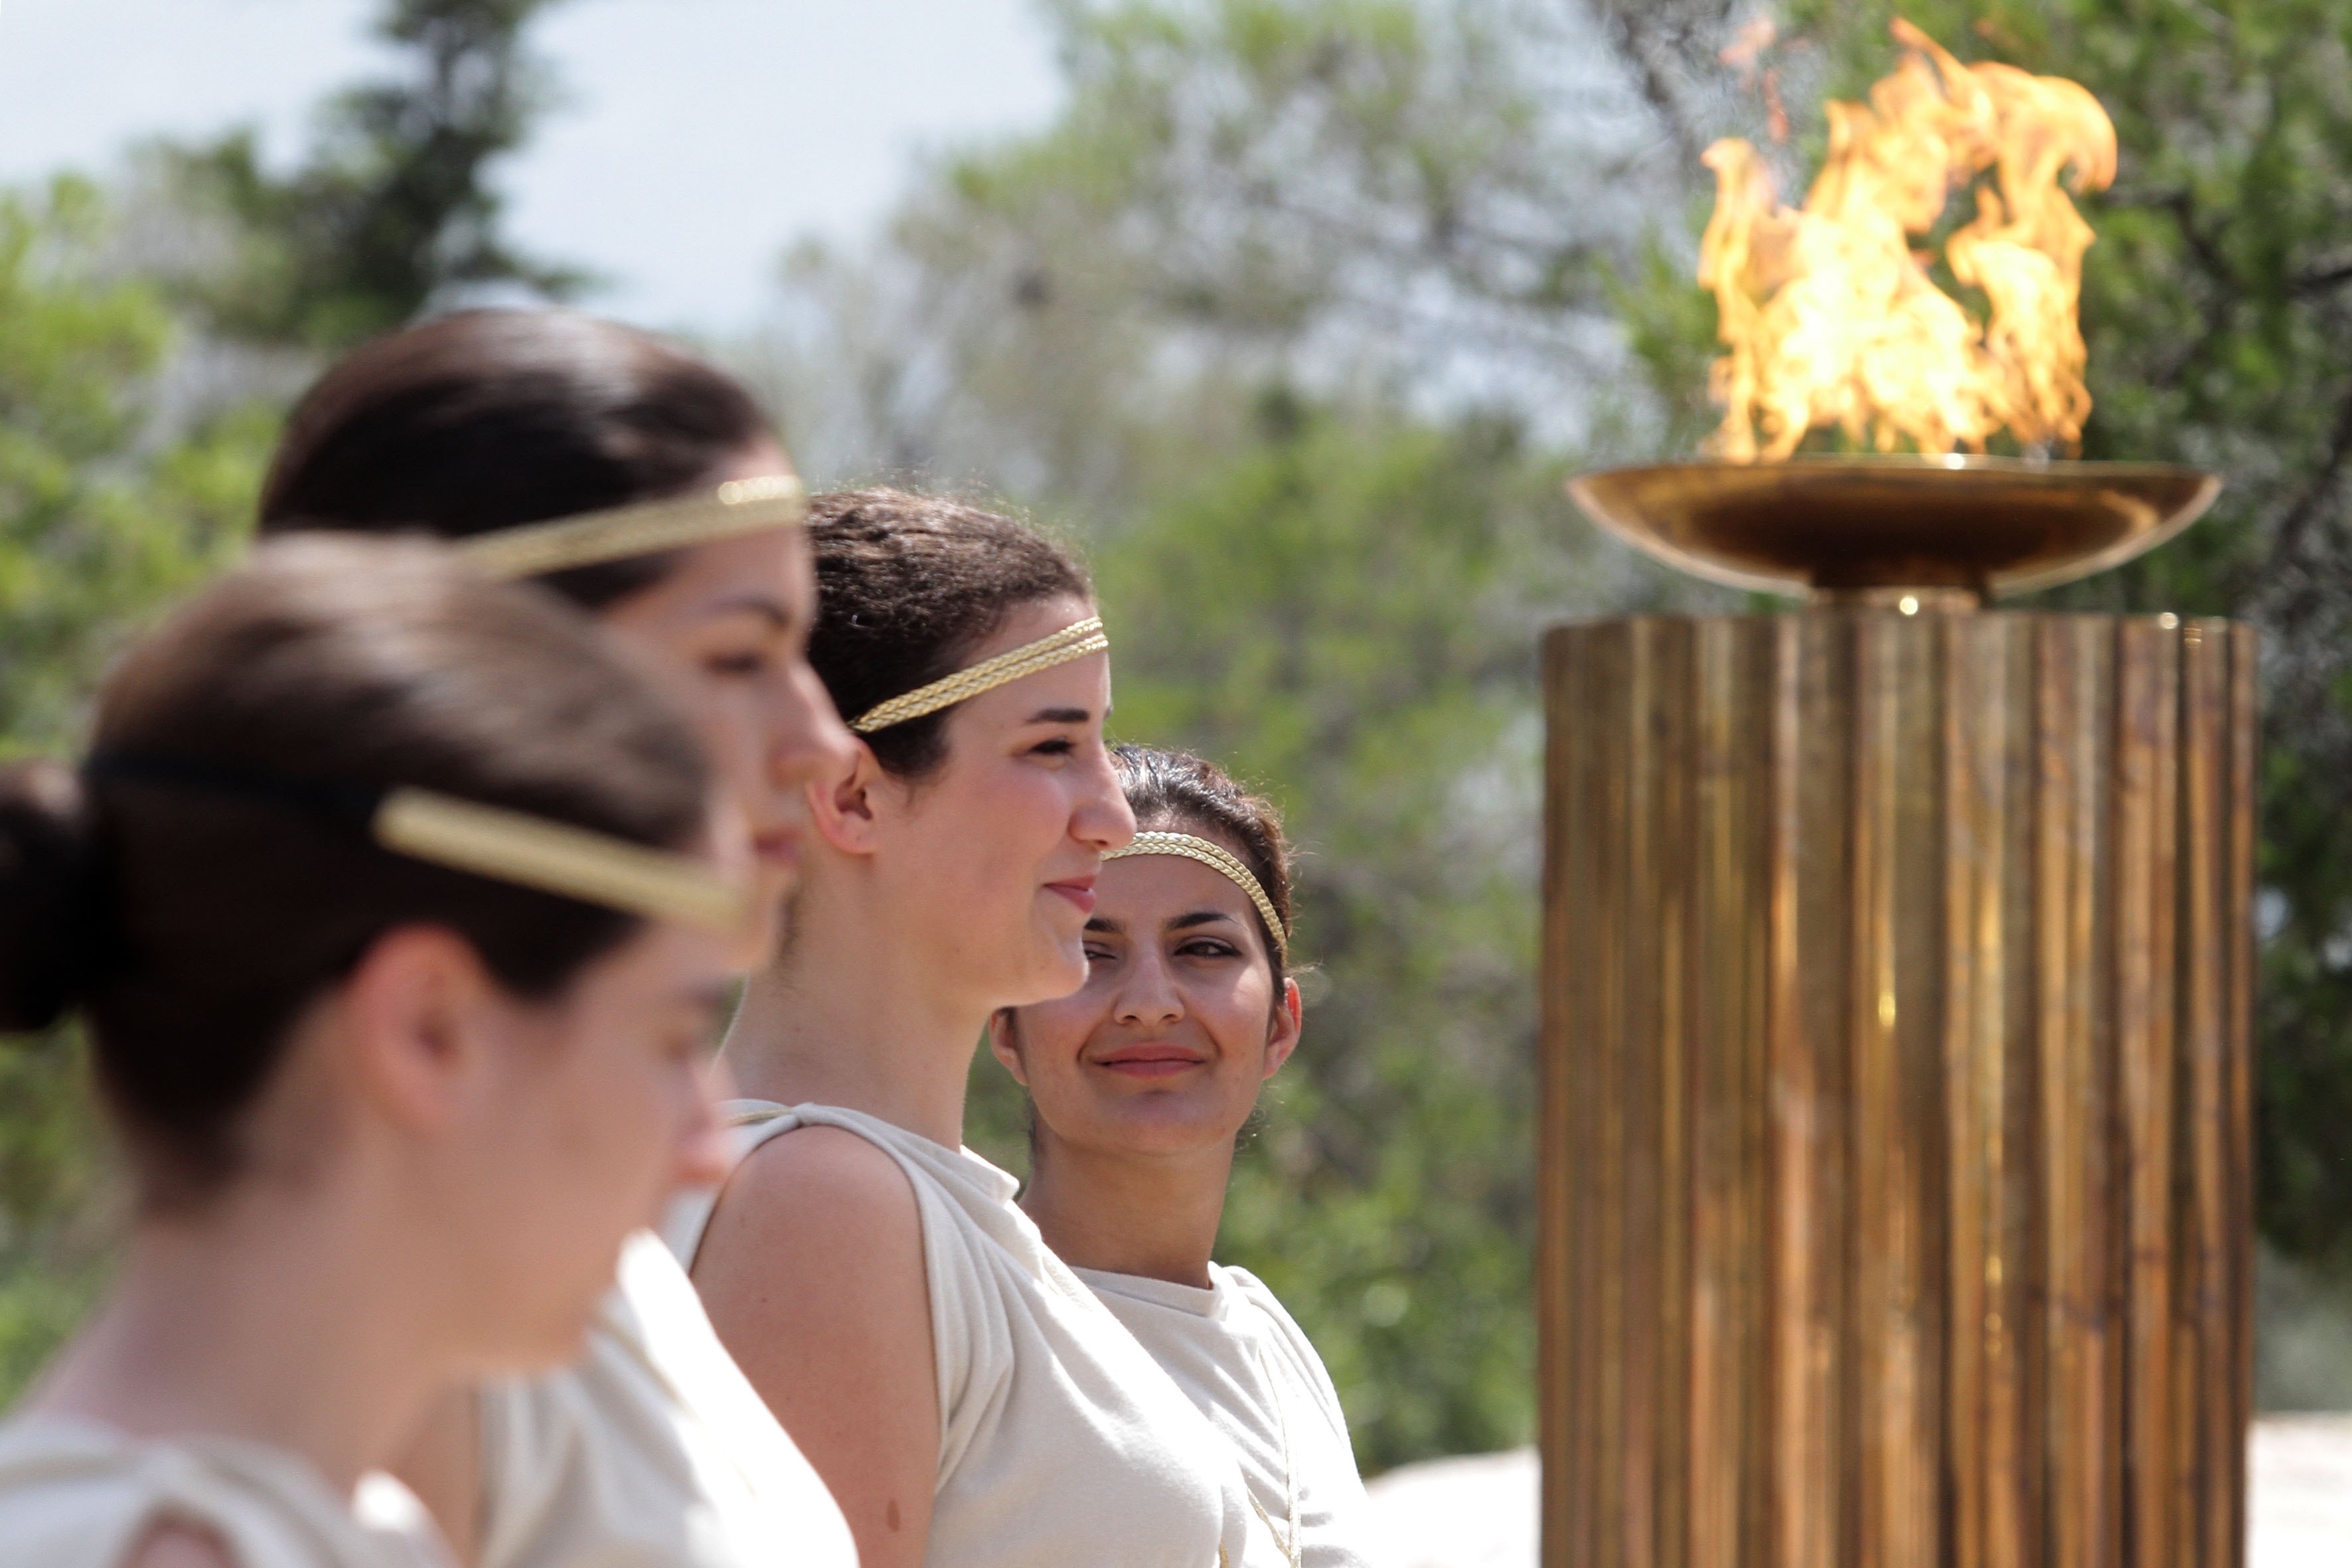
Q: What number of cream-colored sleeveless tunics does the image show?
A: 4